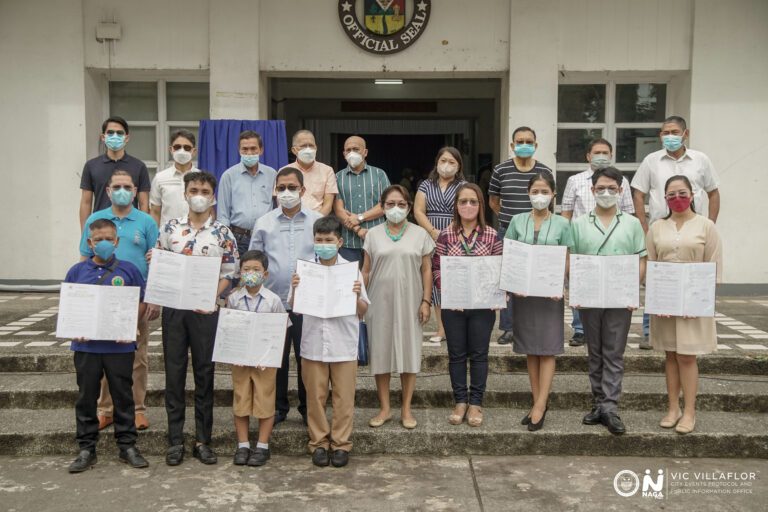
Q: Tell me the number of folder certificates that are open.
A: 8